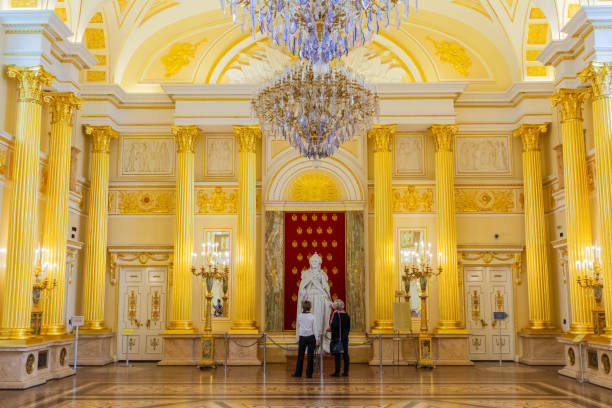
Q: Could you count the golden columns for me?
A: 10